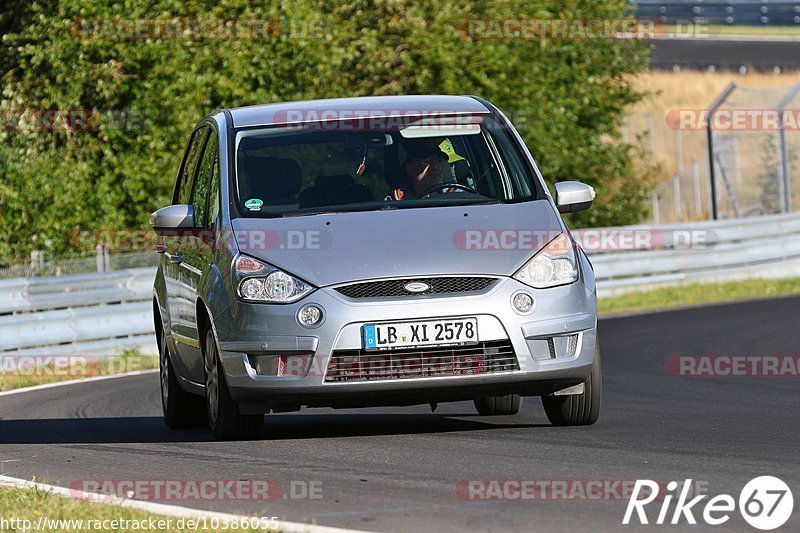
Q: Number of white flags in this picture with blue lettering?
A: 0